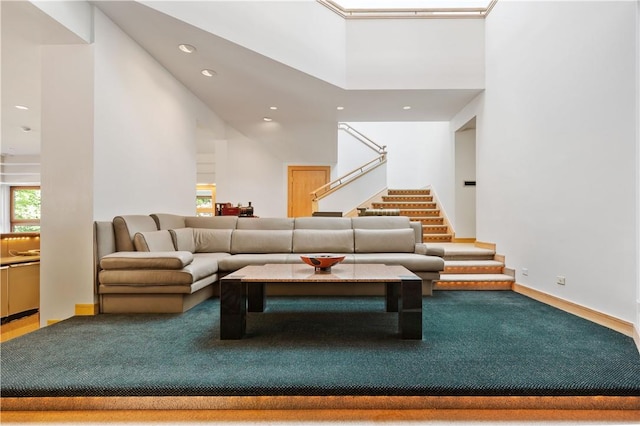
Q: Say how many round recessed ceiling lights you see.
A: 7